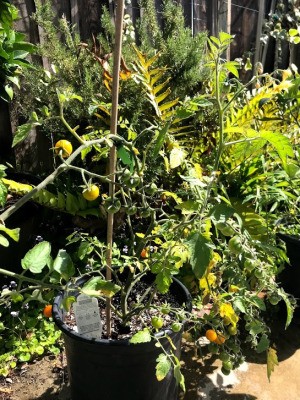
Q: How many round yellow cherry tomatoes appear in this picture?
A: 2